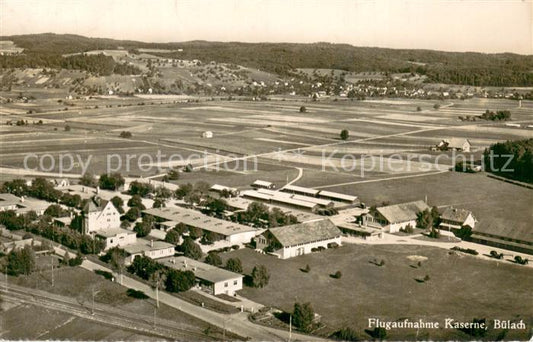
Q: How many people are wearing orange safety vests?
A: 0